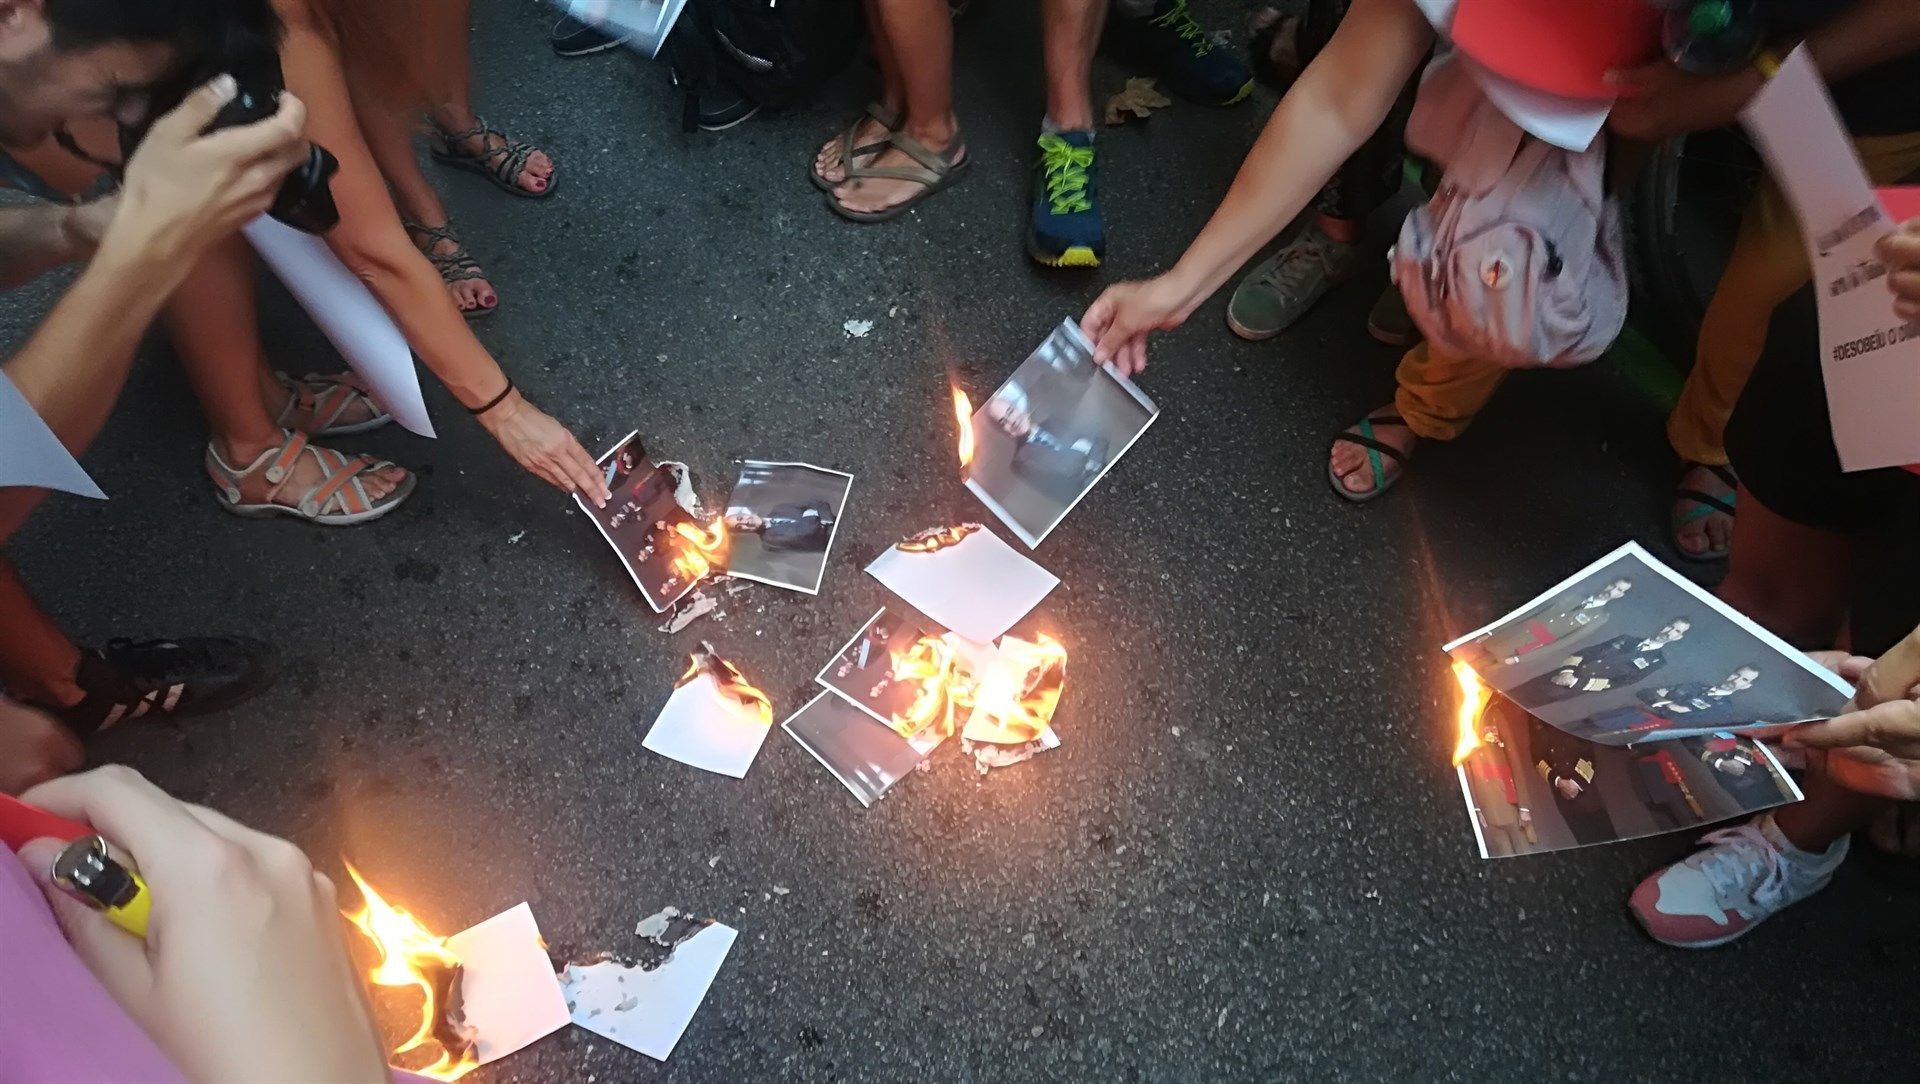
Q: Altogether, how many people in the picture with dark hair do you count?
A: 1